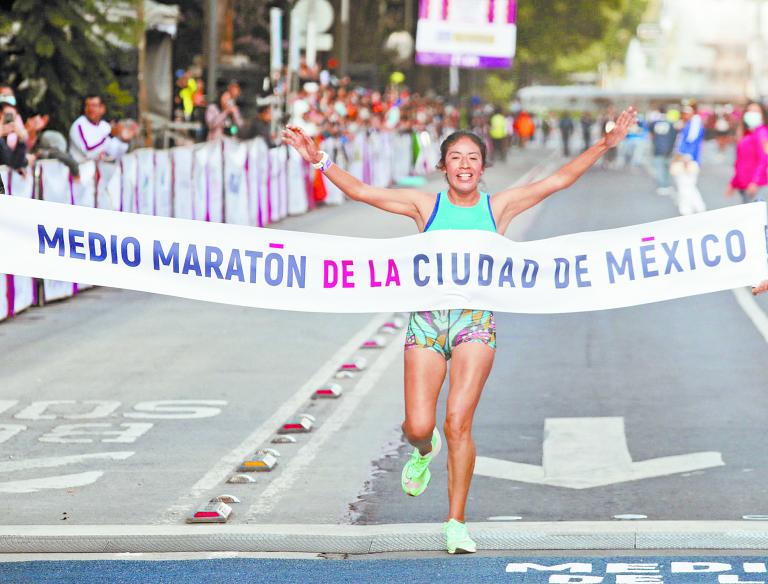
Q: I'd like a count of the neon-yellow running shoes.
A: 2